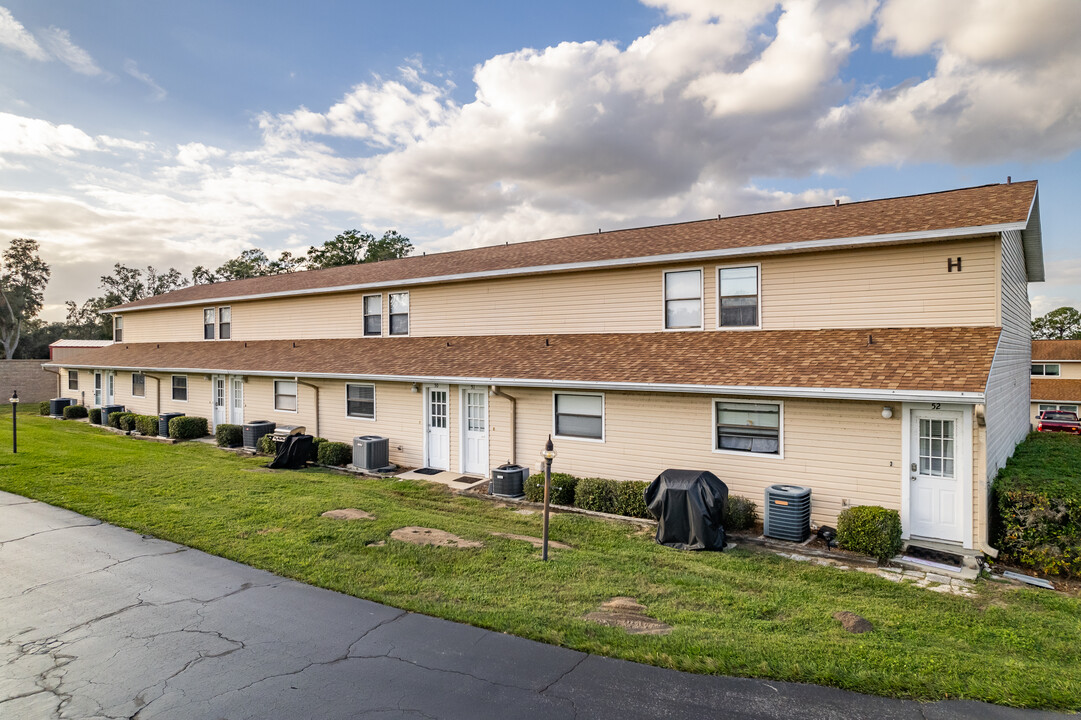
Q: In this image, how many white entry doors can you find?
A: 7